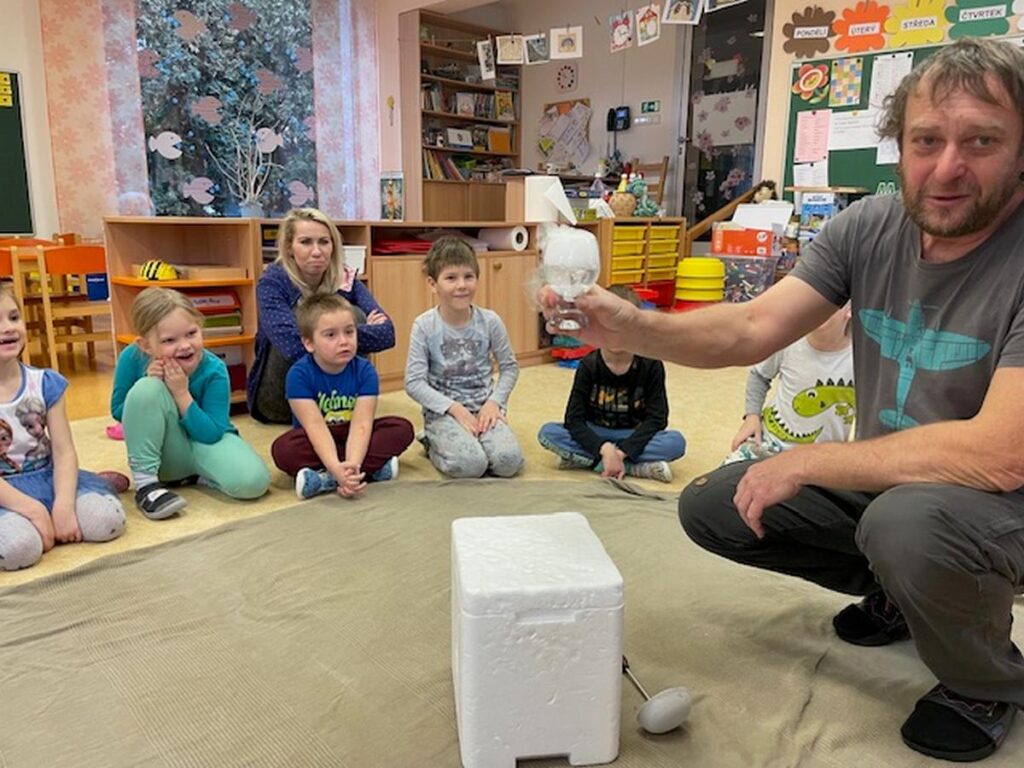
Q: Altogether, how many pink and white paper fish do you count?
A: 11